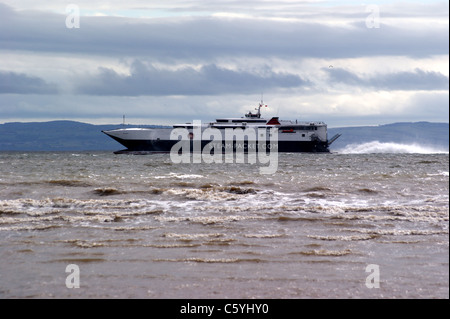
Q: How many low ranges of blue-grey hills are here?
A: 2